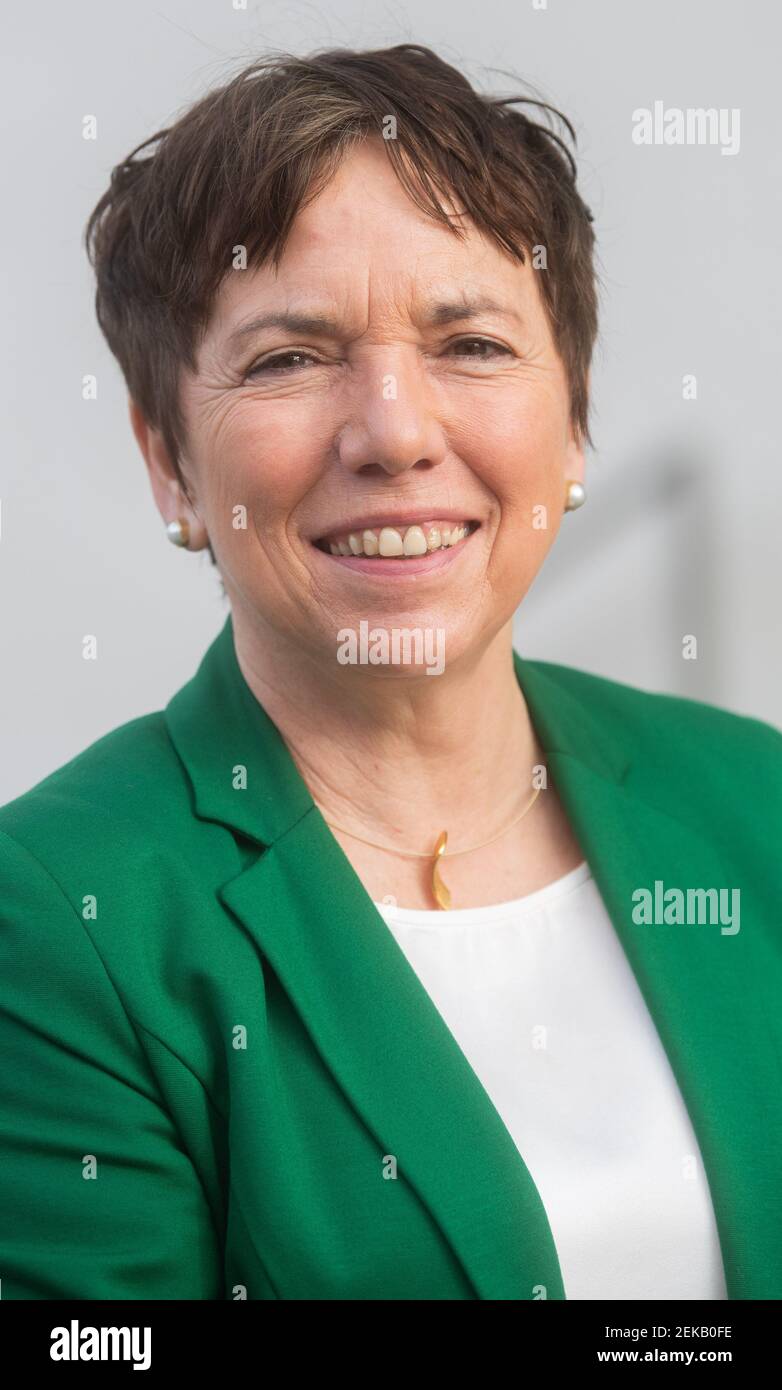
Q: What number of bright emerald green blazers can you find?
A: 1